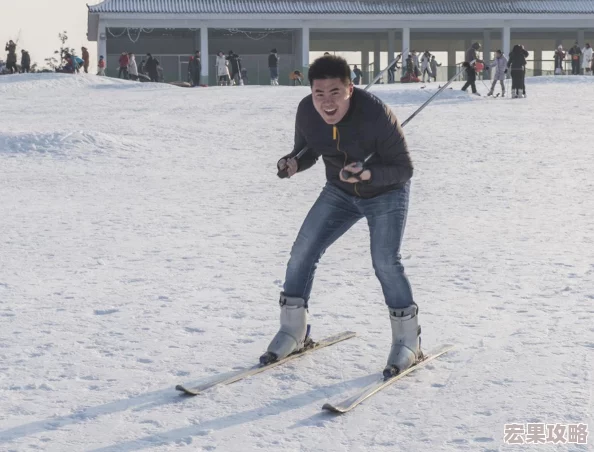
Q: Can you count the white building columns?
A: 5